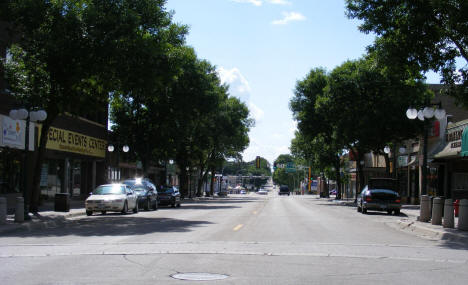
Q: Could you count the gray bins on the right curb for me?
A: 4